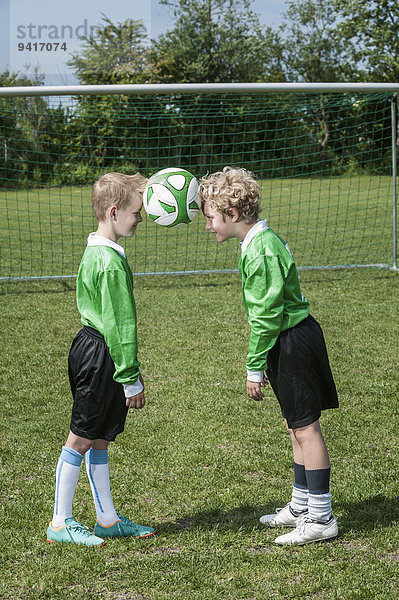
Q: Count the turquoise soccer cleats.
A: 2